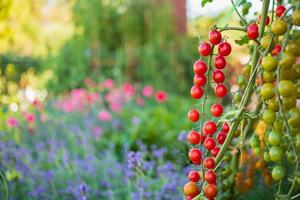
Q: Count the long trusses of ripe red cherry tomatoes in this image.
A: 1